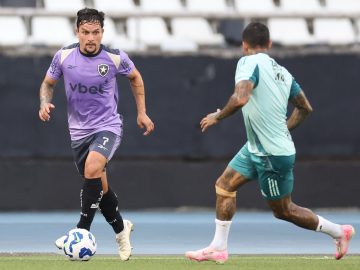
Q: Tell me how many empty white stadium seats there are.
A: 14